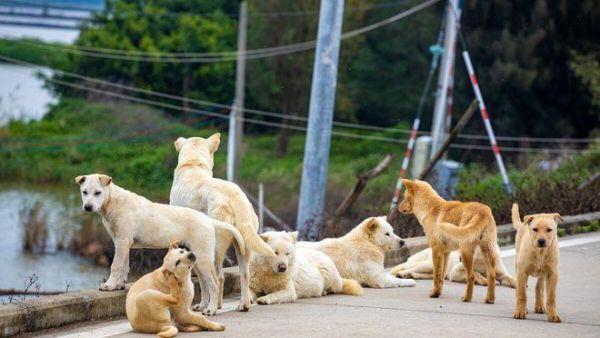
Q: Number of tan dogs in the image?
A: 3